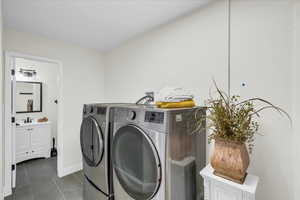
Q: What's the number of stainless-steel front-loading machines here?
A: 2